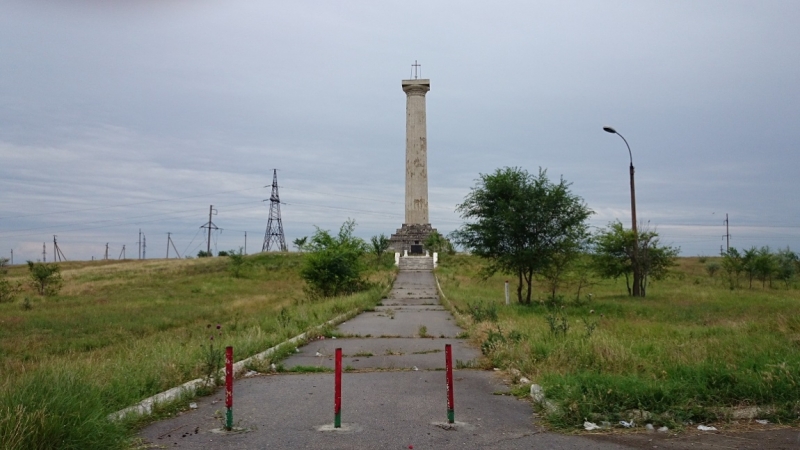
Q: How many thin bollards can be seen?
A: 3